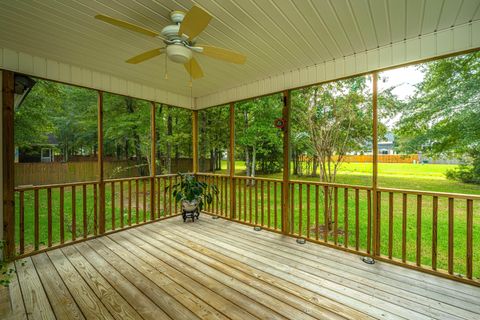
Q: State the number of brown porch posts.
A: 7